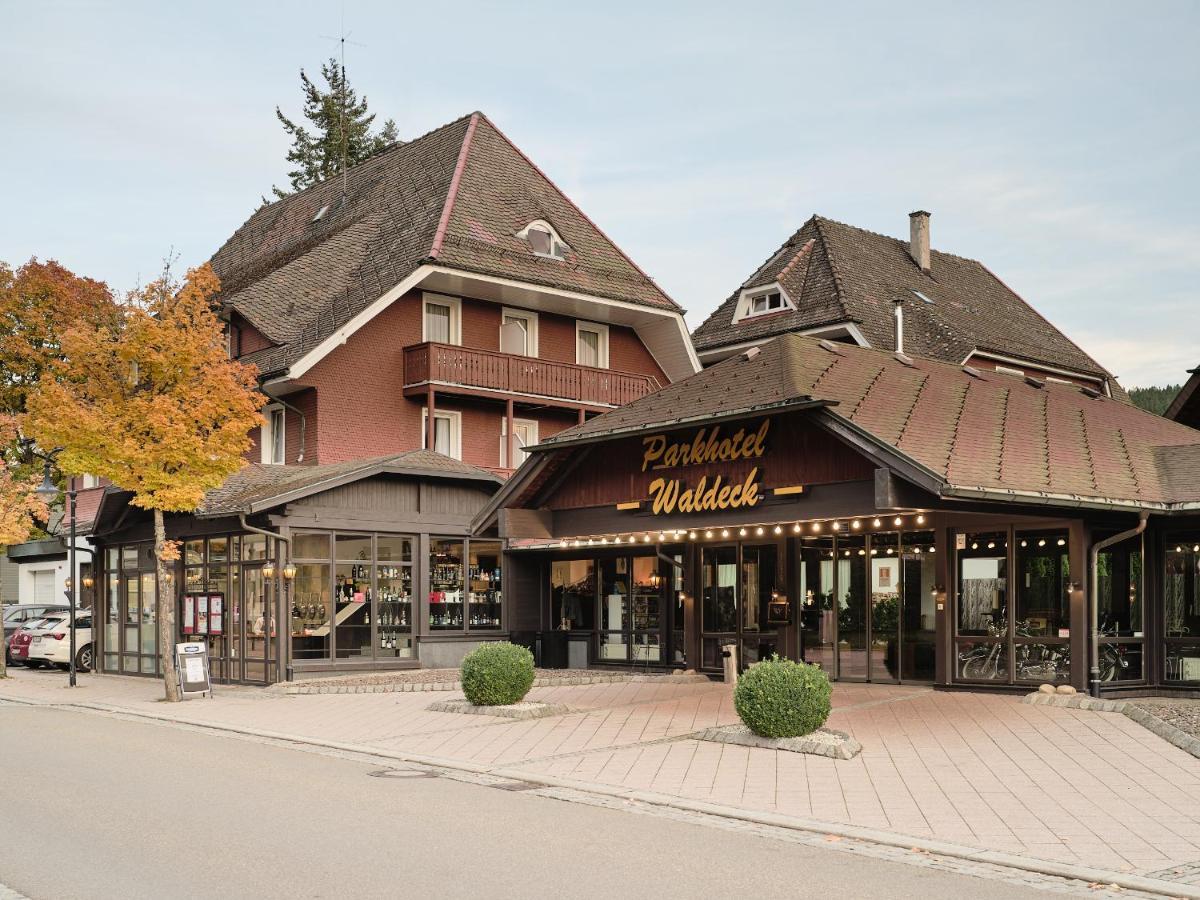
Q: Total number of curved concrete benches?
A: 0